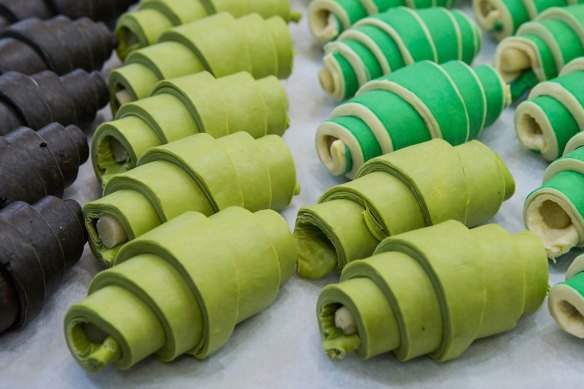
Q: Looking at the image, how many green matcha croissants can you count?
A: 7